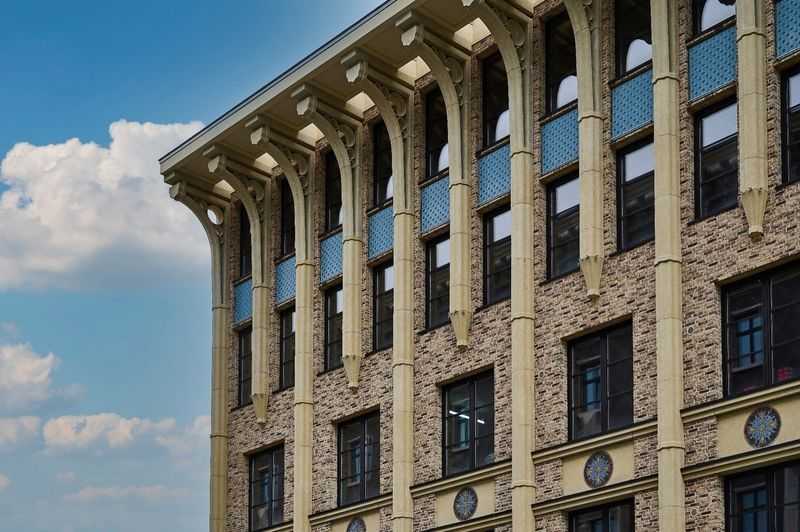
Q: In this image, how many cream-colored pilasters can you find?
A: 10